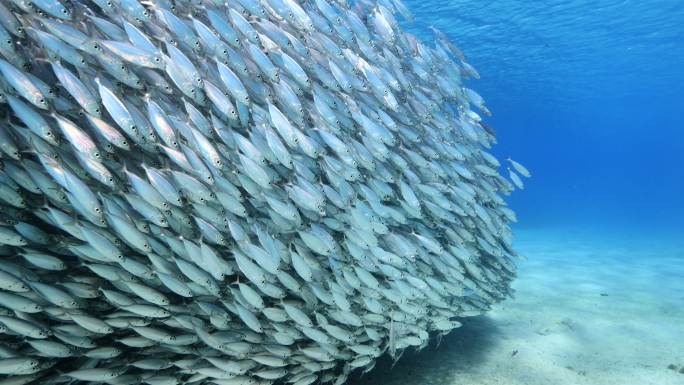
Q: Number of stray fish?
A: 2